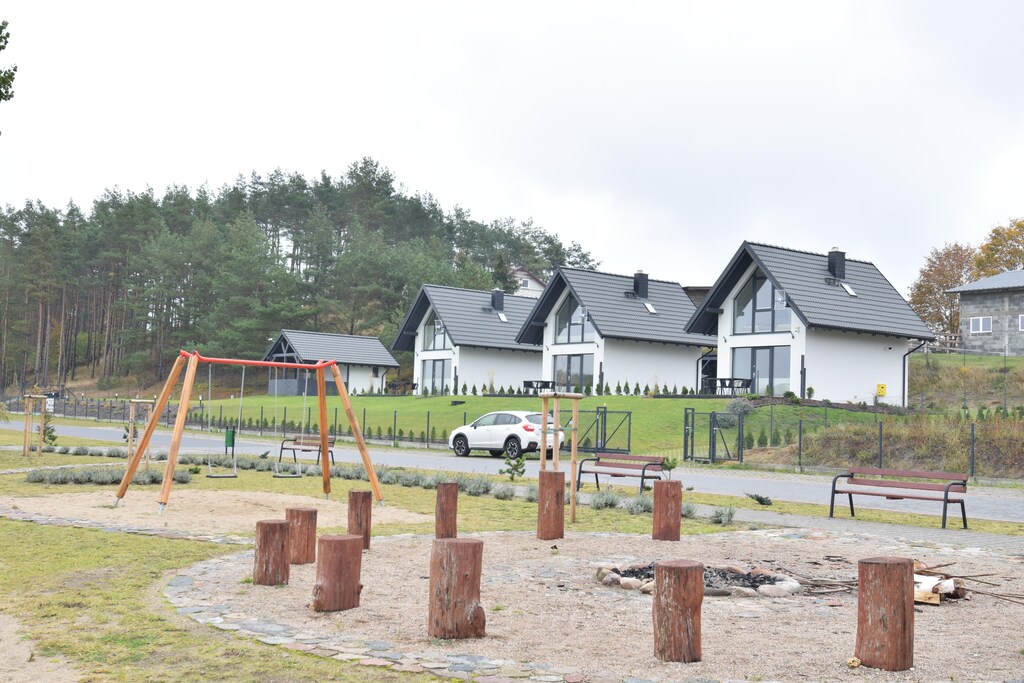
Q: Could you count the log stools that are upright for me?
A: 10